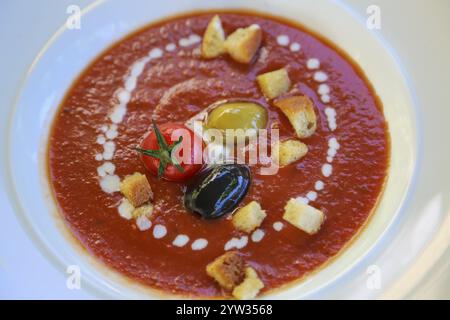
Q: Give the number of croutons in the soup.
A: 11